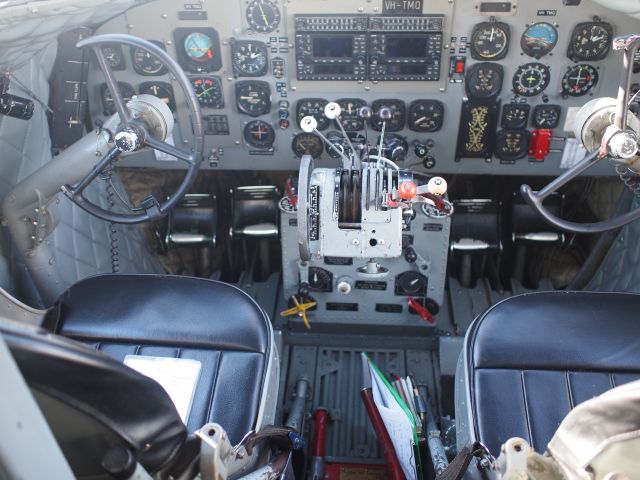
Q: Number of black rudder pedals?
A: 4